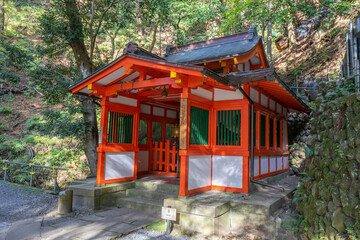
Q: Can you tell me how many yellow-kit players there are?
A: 0